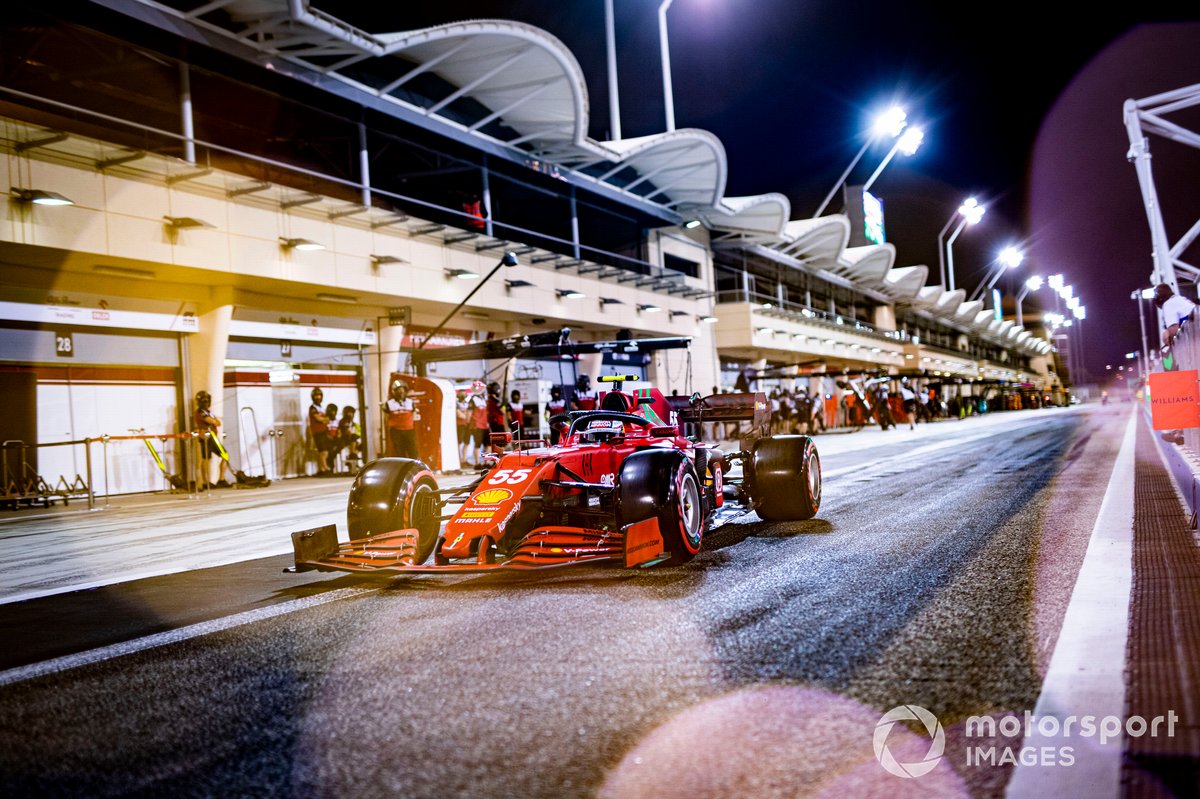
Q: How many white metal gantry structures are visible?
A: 1